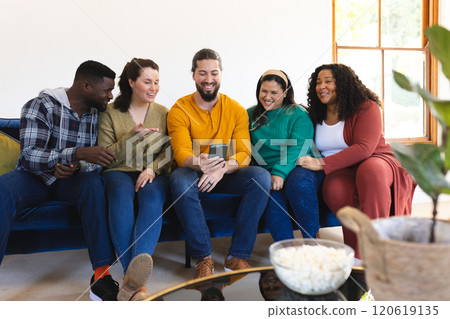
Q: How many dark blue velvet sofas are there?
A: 1